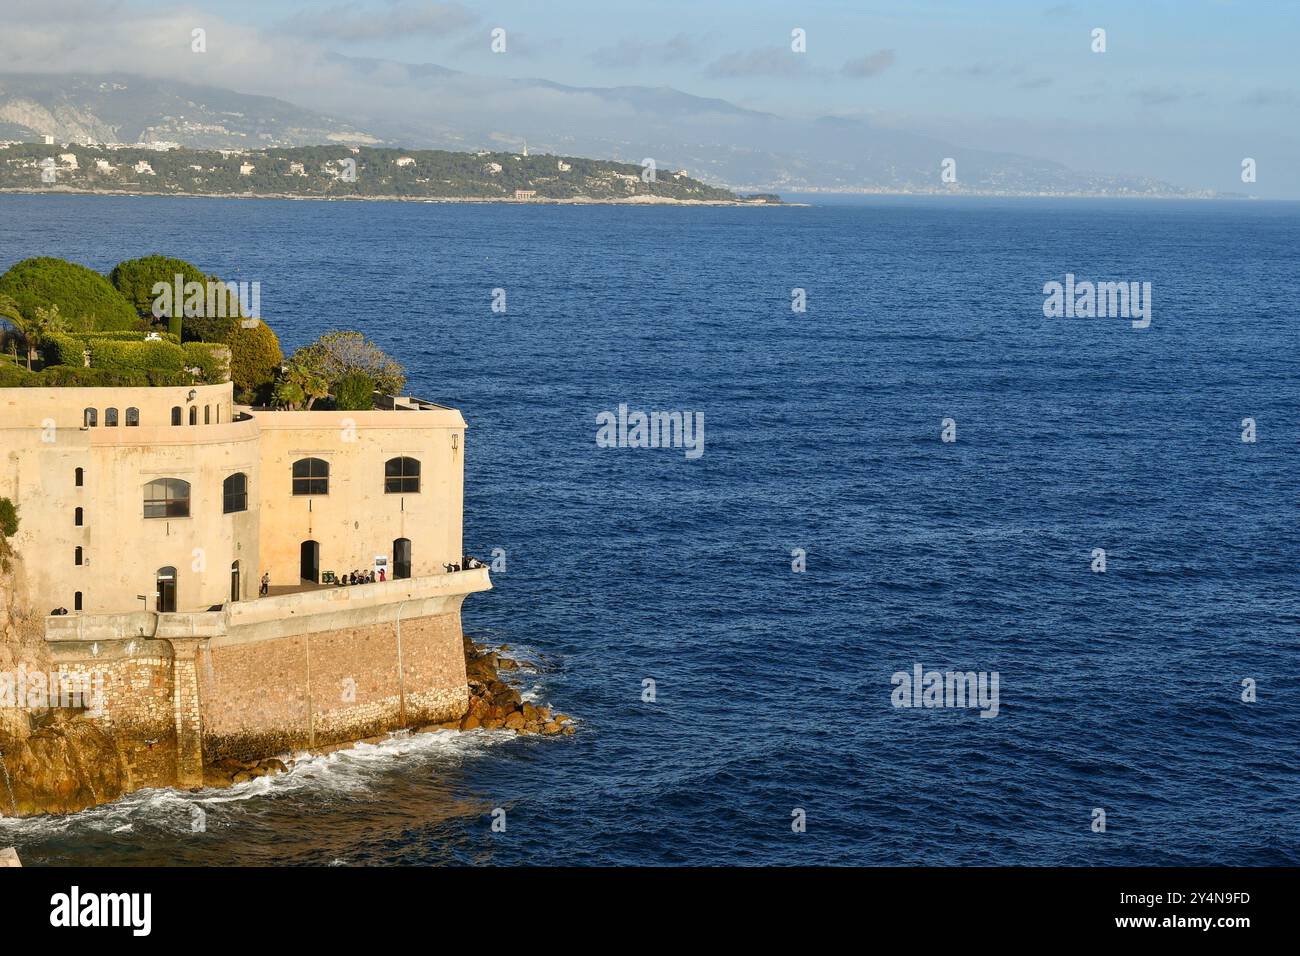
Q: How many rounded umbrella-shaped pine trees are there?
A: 2